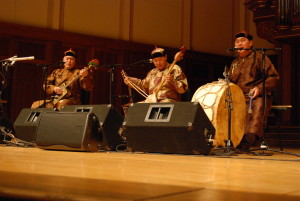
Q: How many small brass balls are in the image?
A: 0